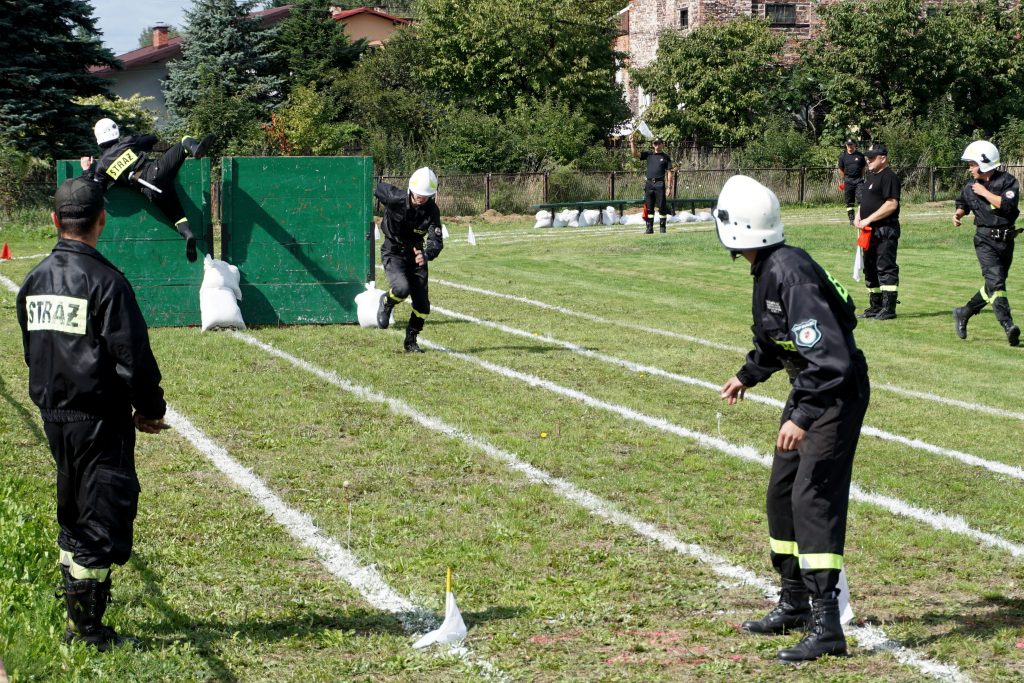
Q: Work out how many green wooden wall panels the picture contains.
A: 2